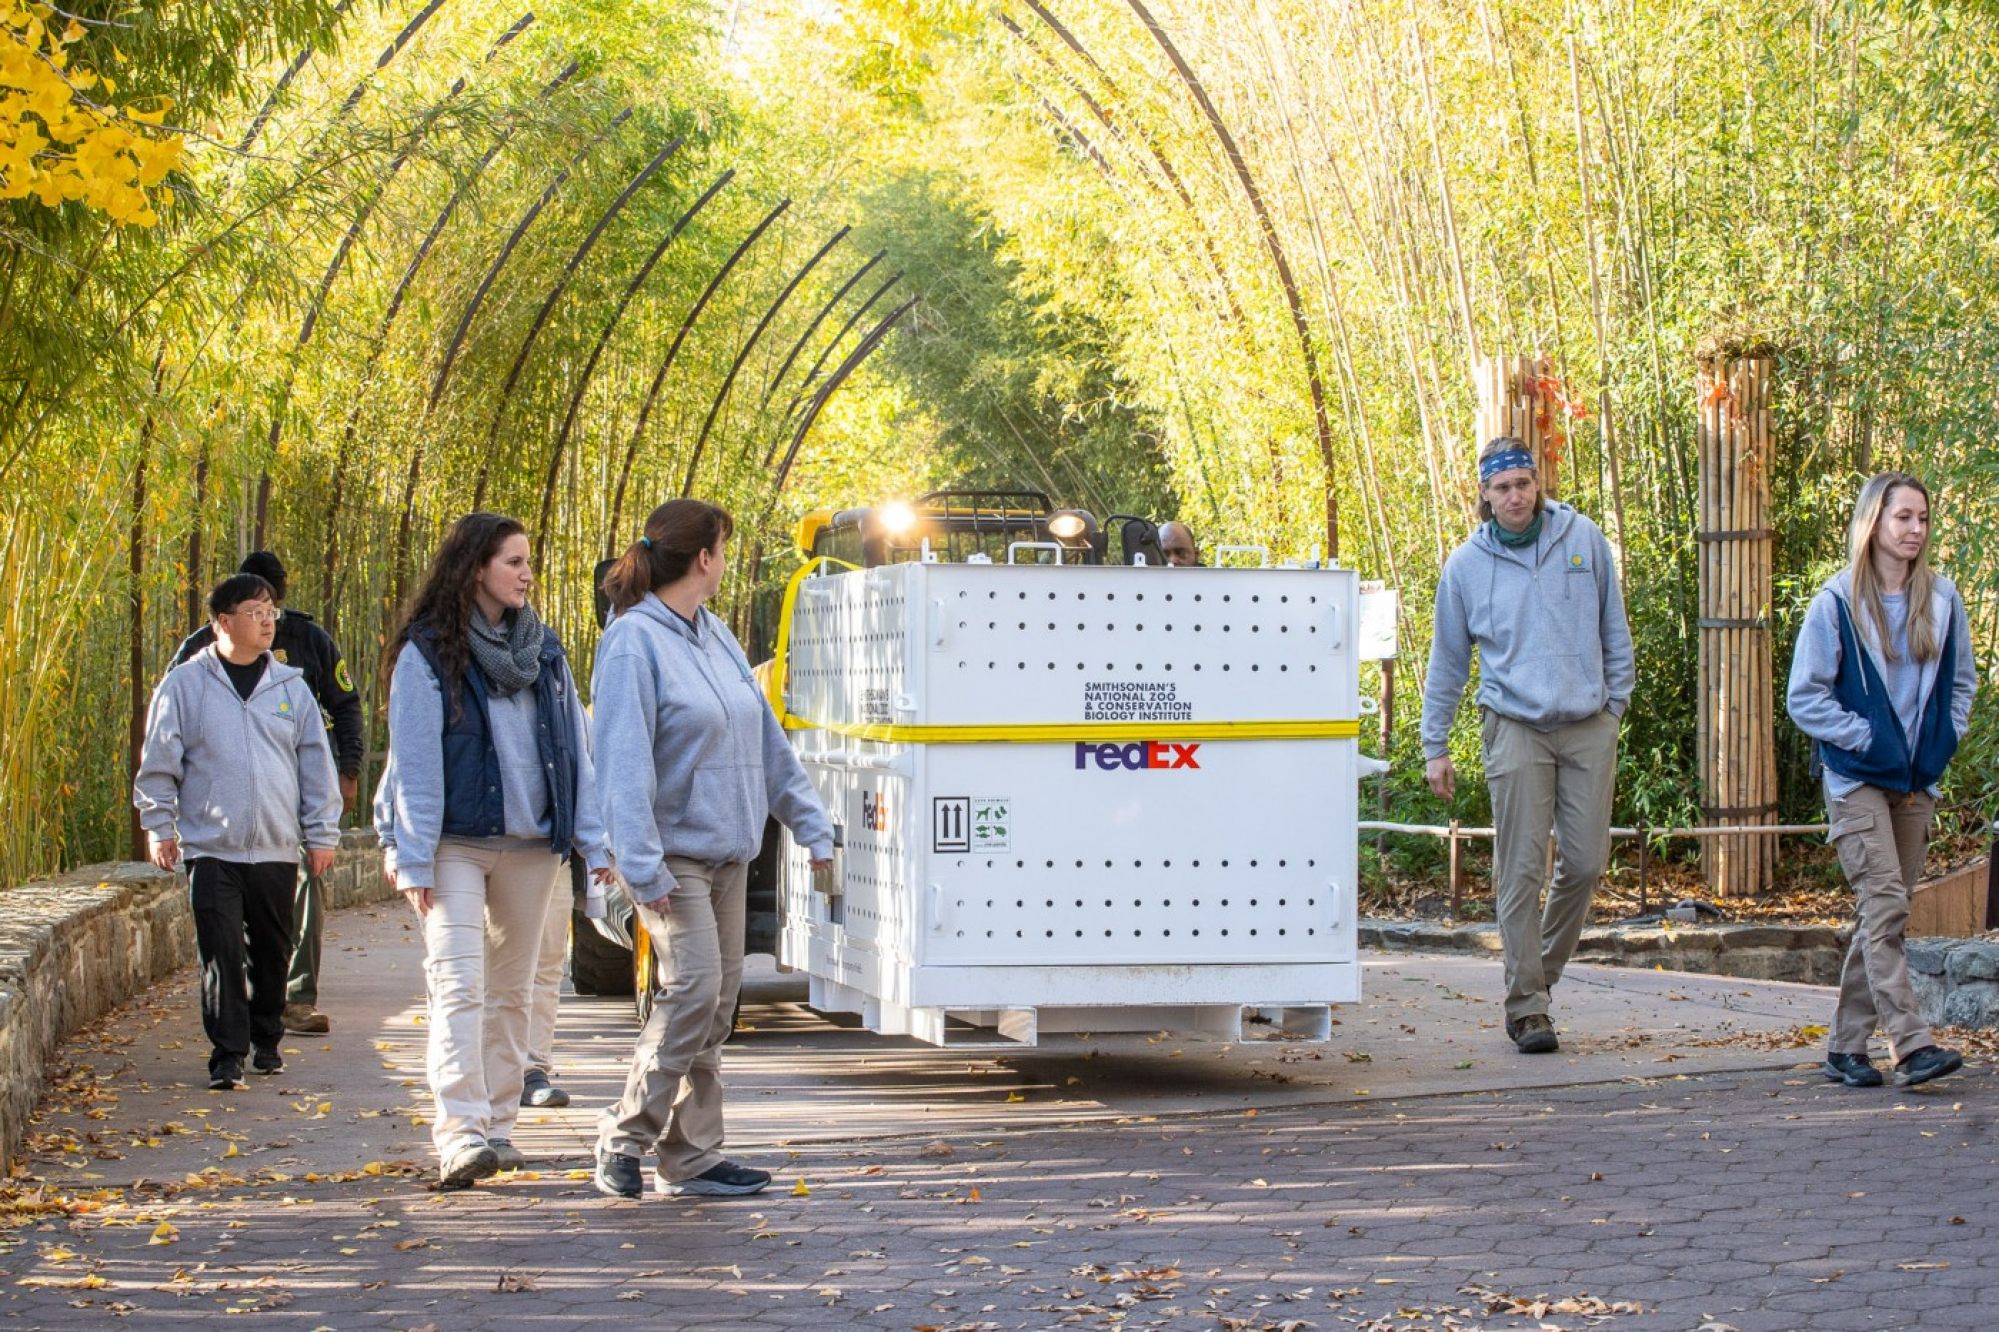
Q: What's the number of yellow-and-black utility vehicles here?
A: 1